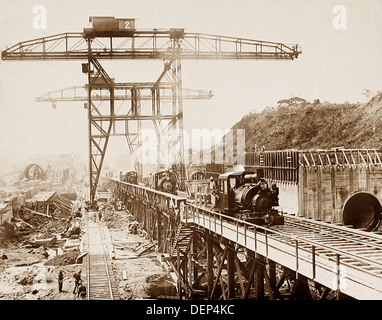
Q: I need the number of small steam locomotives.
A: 3